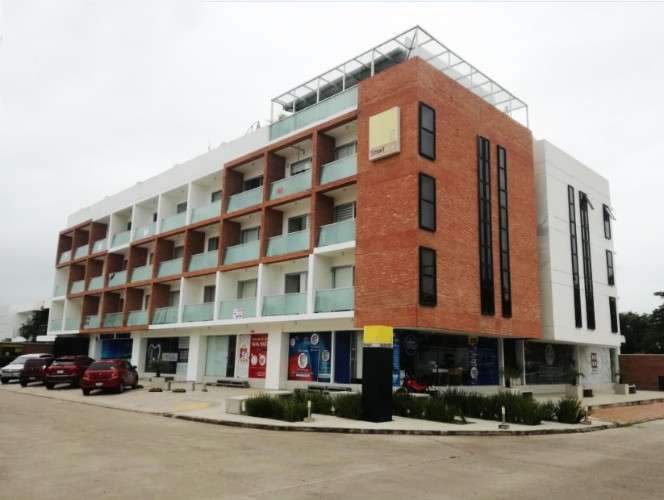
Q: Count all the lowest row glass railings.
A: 10